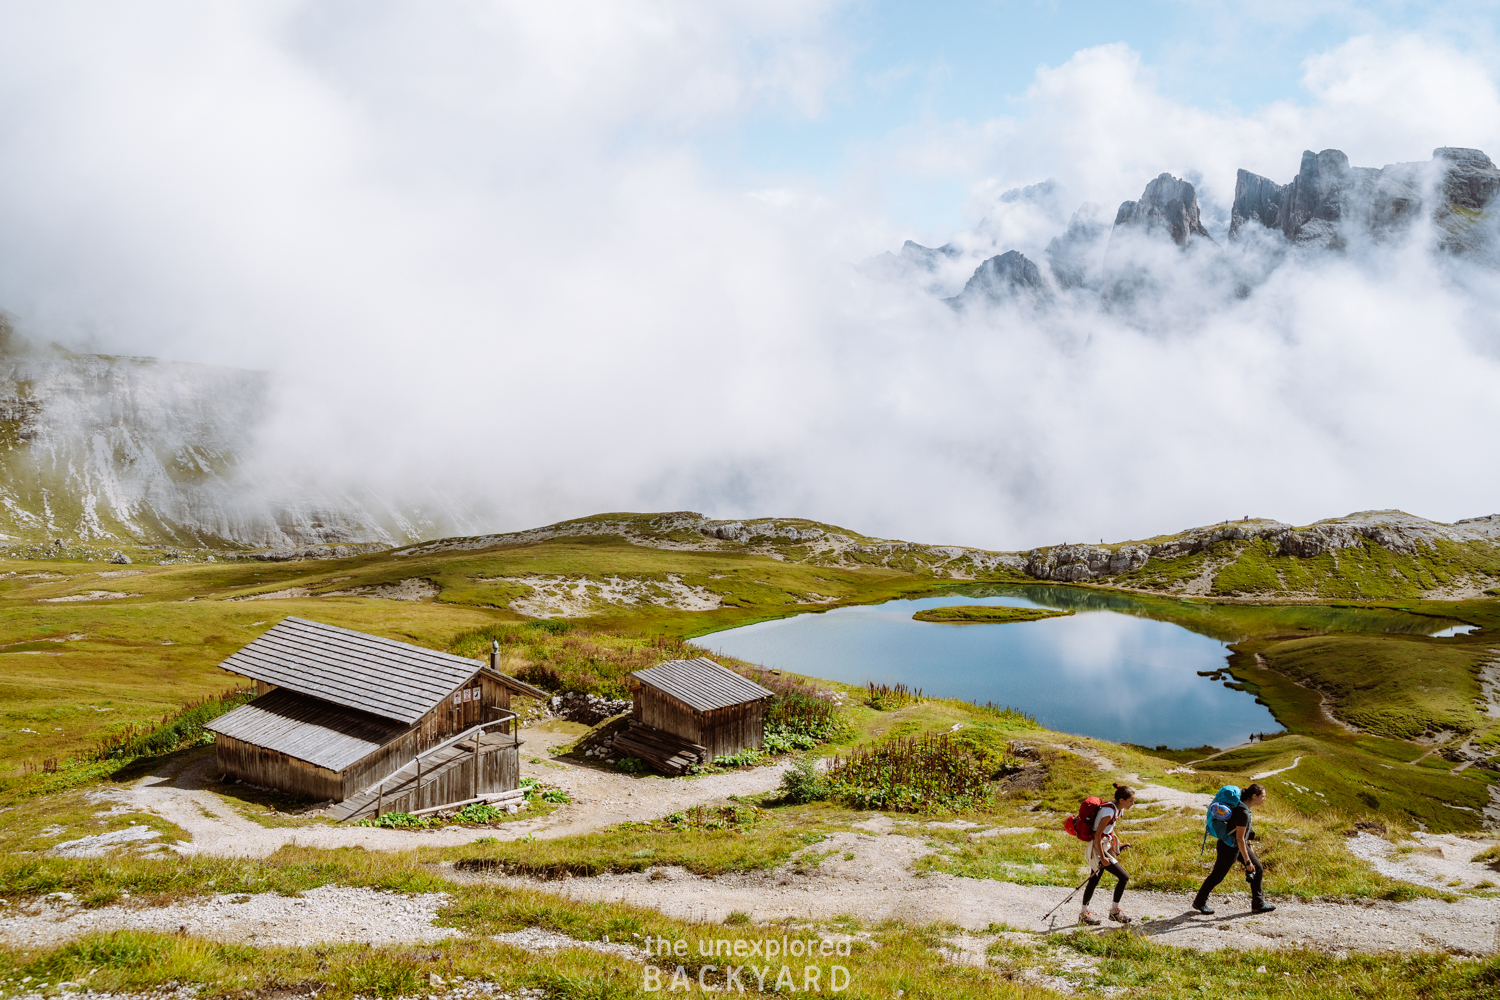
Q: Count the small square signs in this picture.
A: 3